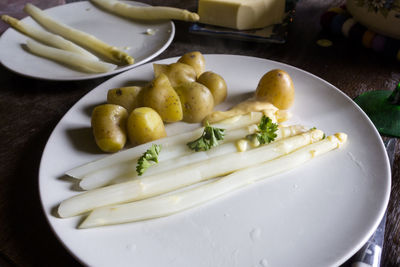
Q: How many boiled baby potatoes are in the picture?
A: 9